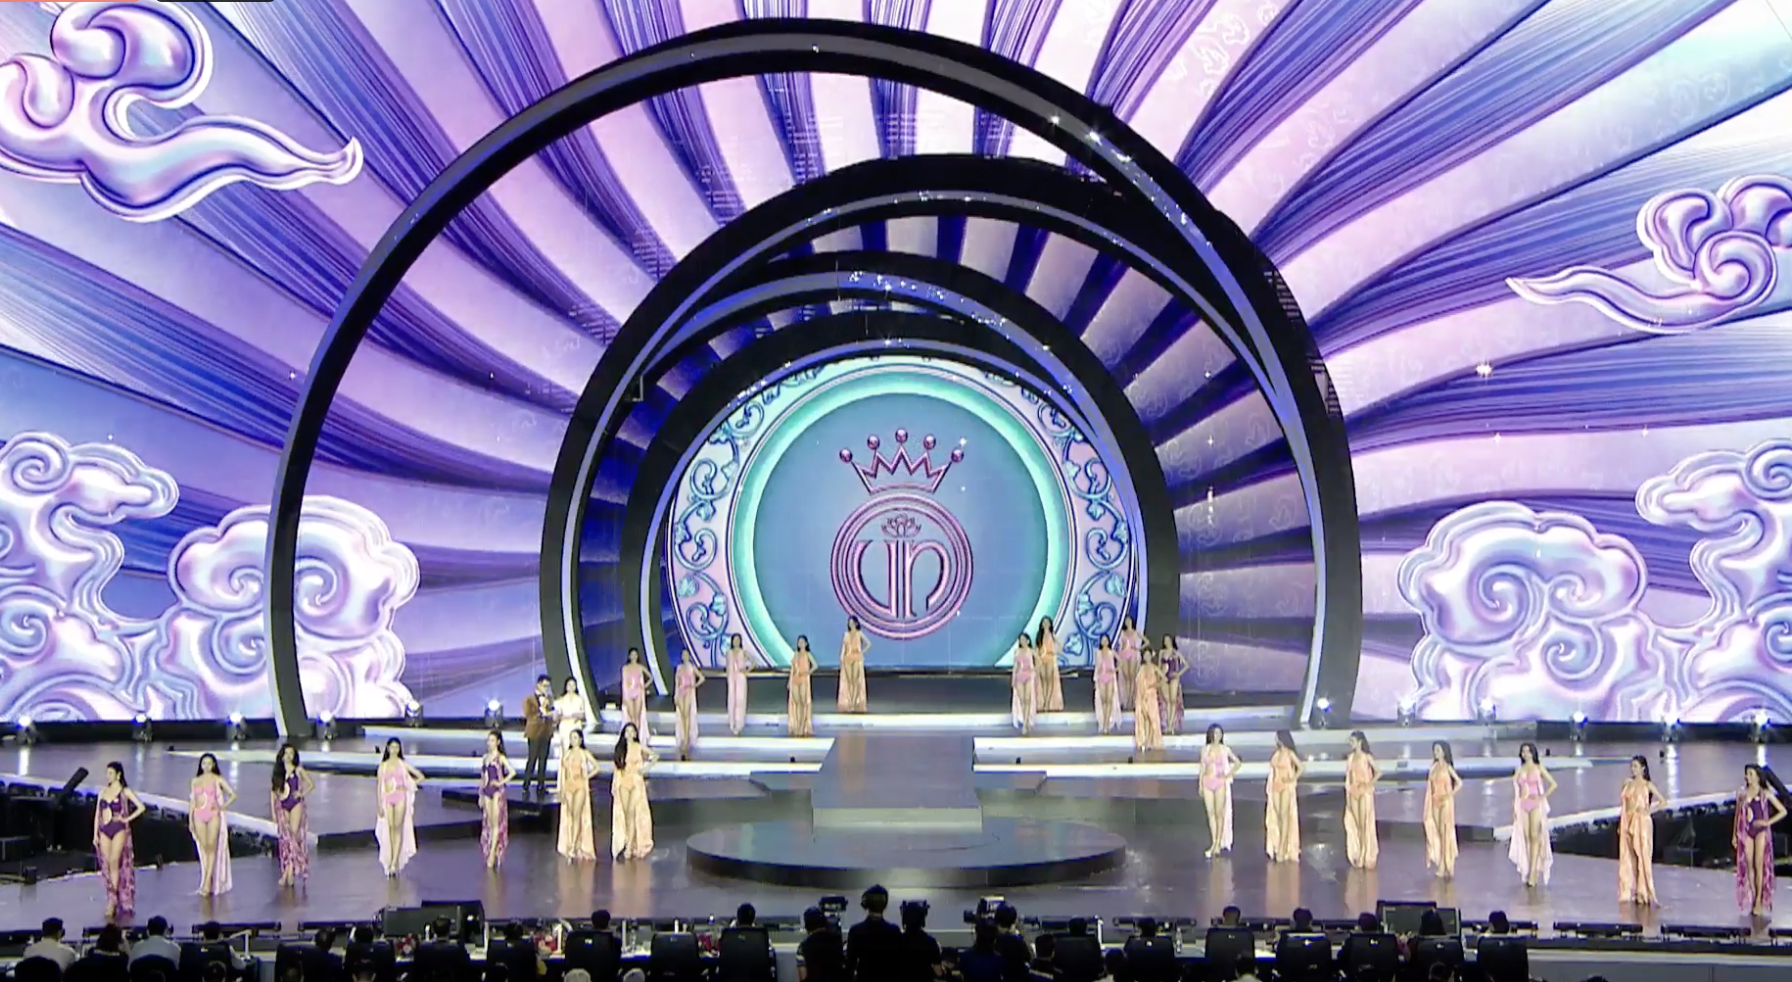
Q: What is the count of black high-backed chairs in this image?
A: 15